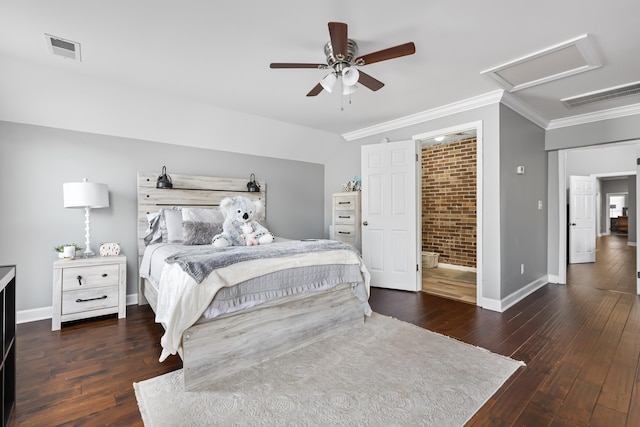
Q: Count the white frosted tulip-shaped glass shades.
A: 3